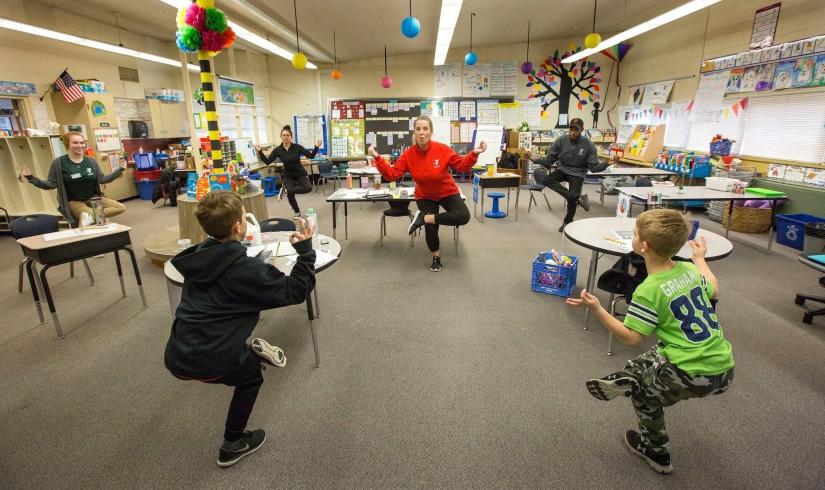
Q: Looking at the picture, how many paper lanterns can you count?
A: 7